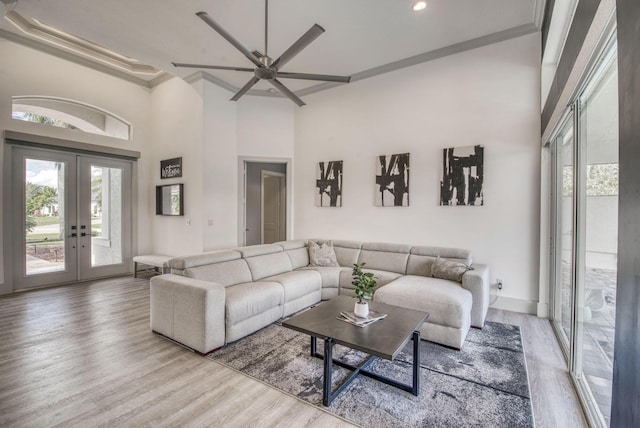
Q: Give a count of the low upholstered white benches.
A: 1